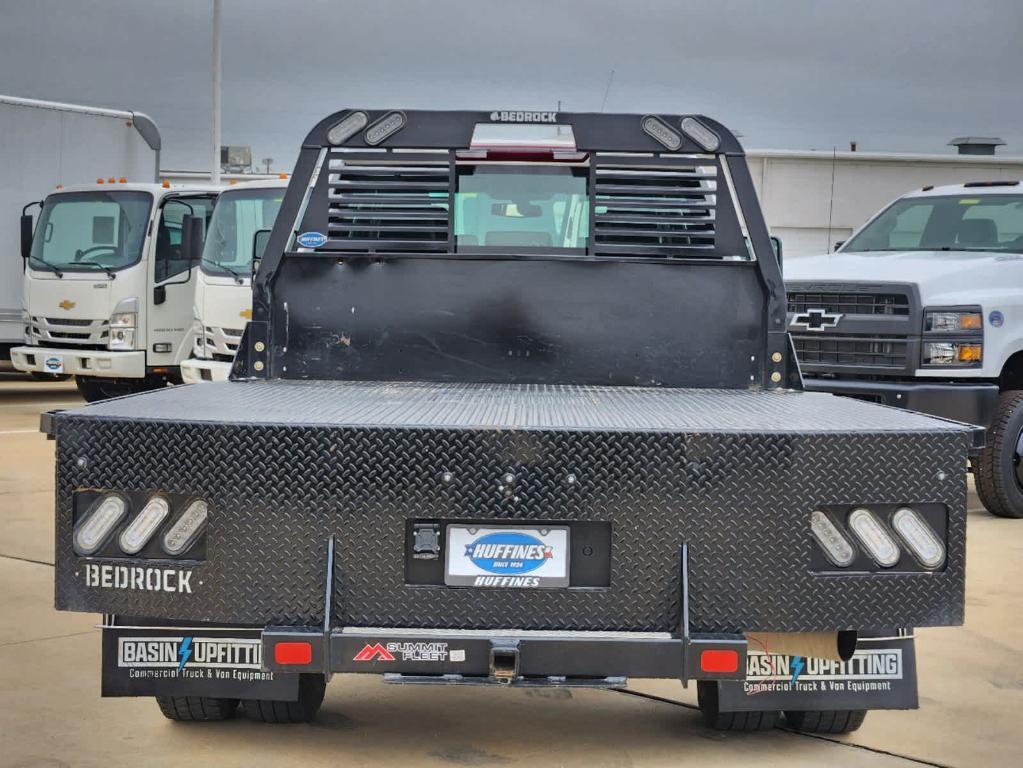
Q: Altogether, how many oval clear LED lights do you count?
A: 10